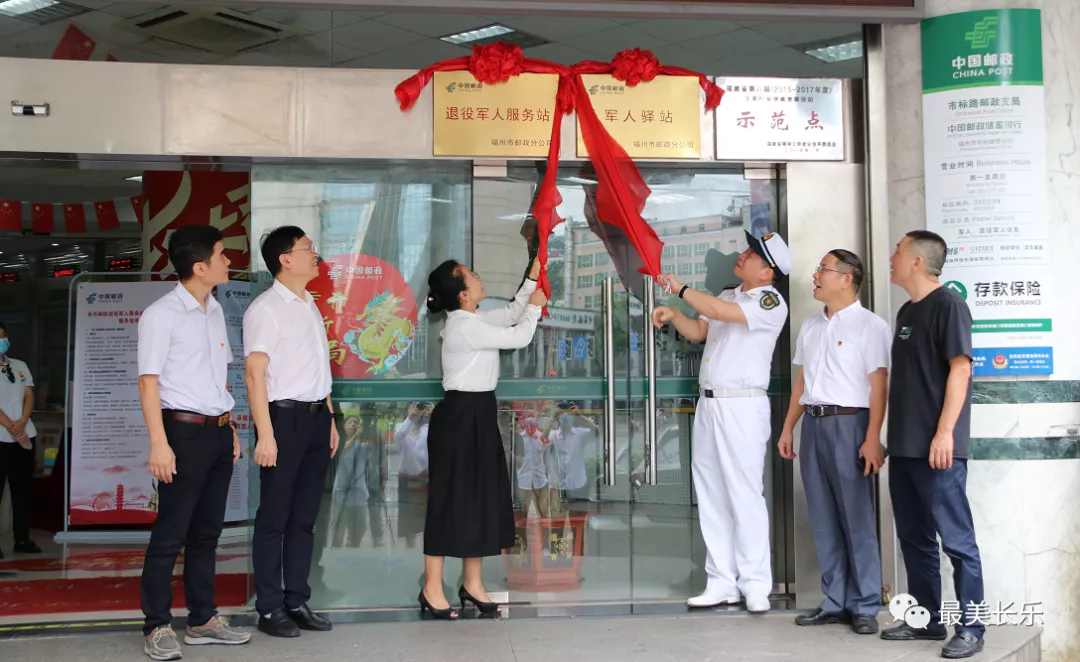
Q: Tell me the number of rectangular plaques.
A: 3